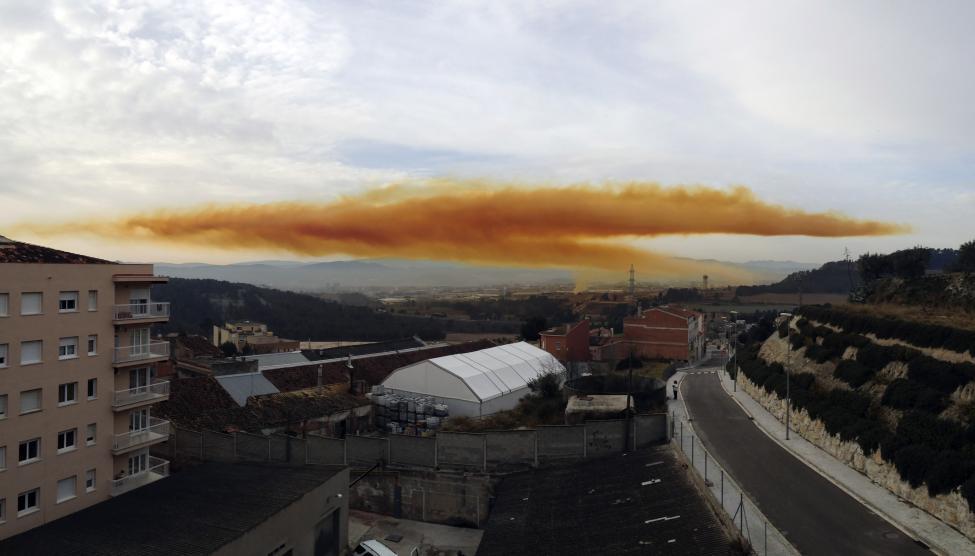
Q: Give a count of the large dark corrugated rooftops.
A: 2